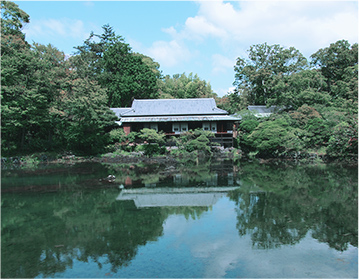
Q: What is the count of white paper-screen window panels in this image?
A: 5